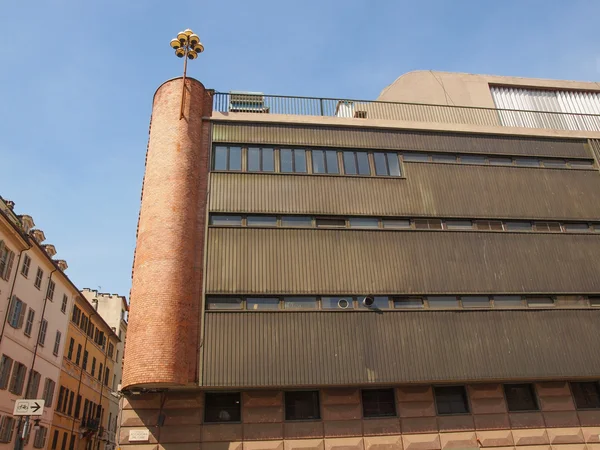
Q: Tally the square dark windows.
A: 6